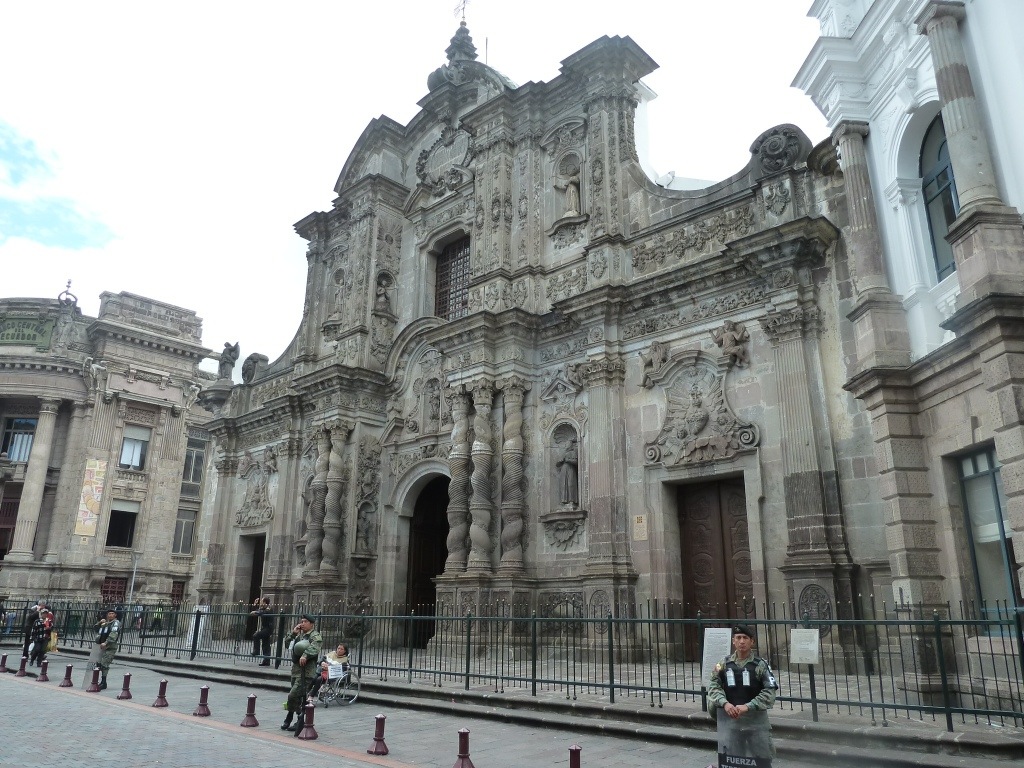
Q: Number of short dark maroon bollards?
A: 13